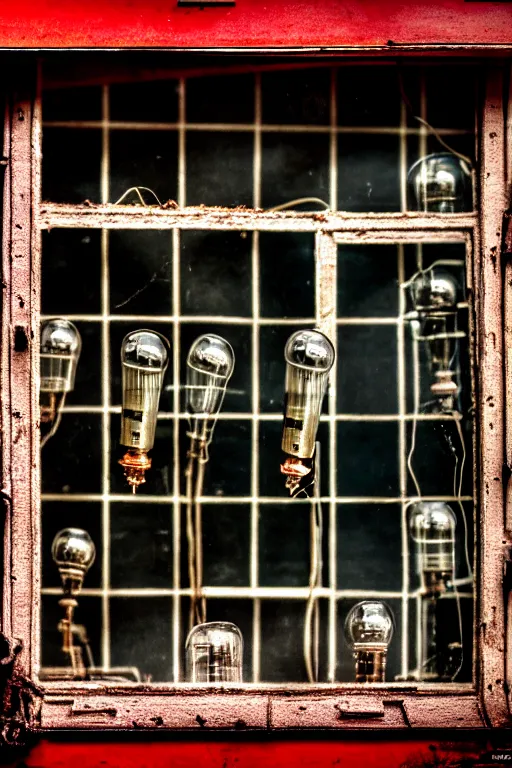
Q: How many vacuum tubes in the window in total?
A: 10